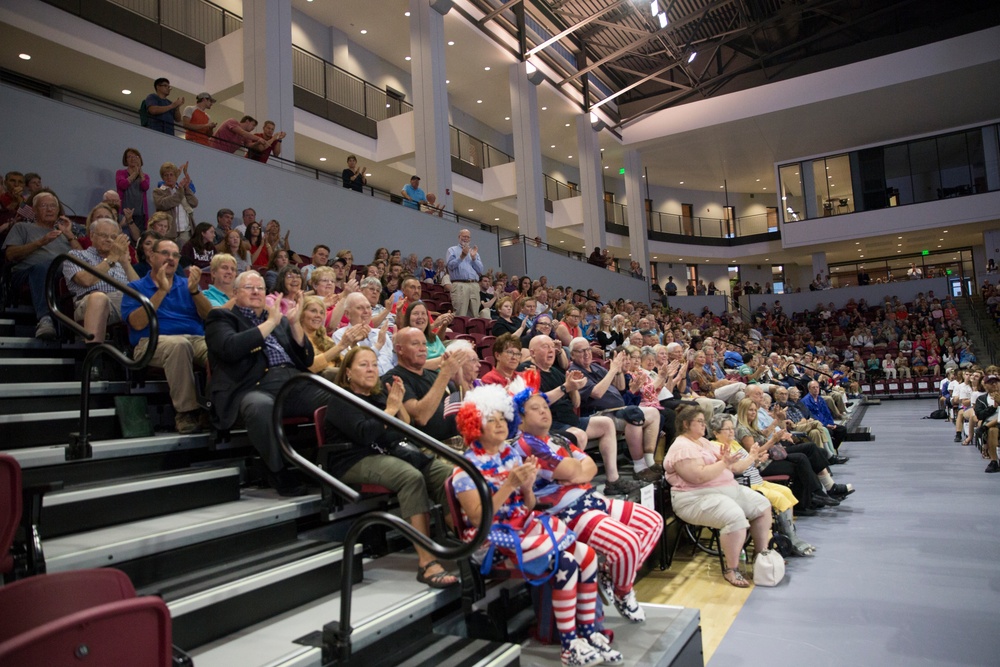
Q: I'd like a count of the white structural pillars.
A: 5